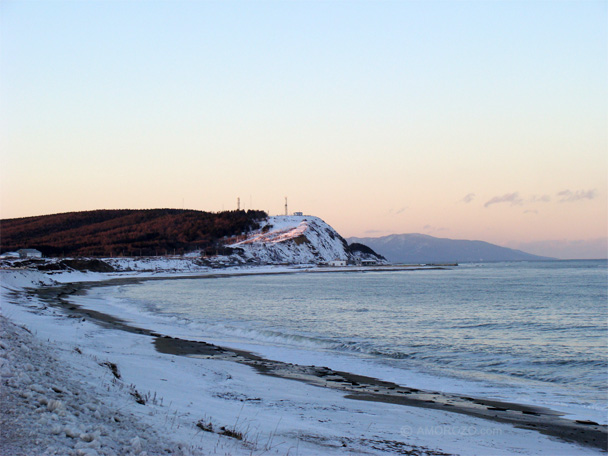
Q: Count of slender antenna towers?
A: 2